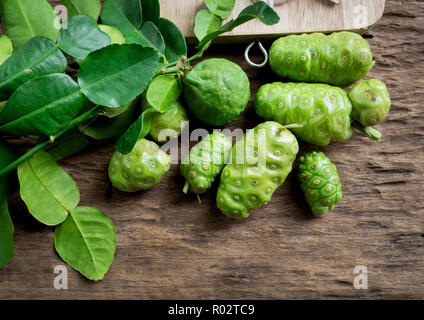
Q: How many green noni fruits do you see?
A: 8